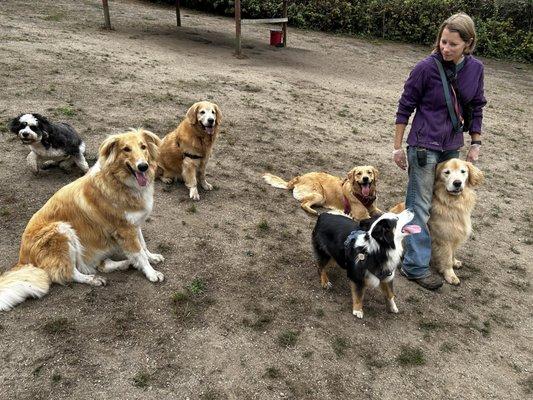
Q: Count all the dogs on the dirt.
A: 6